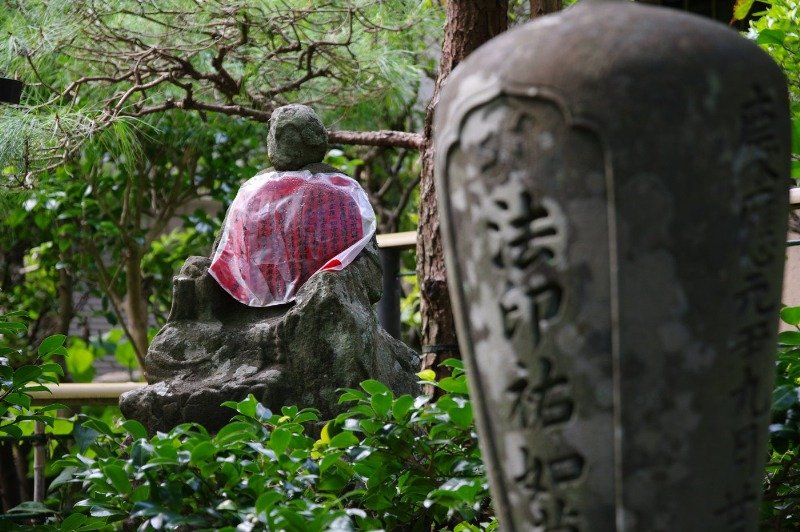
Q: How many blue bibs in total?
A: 0